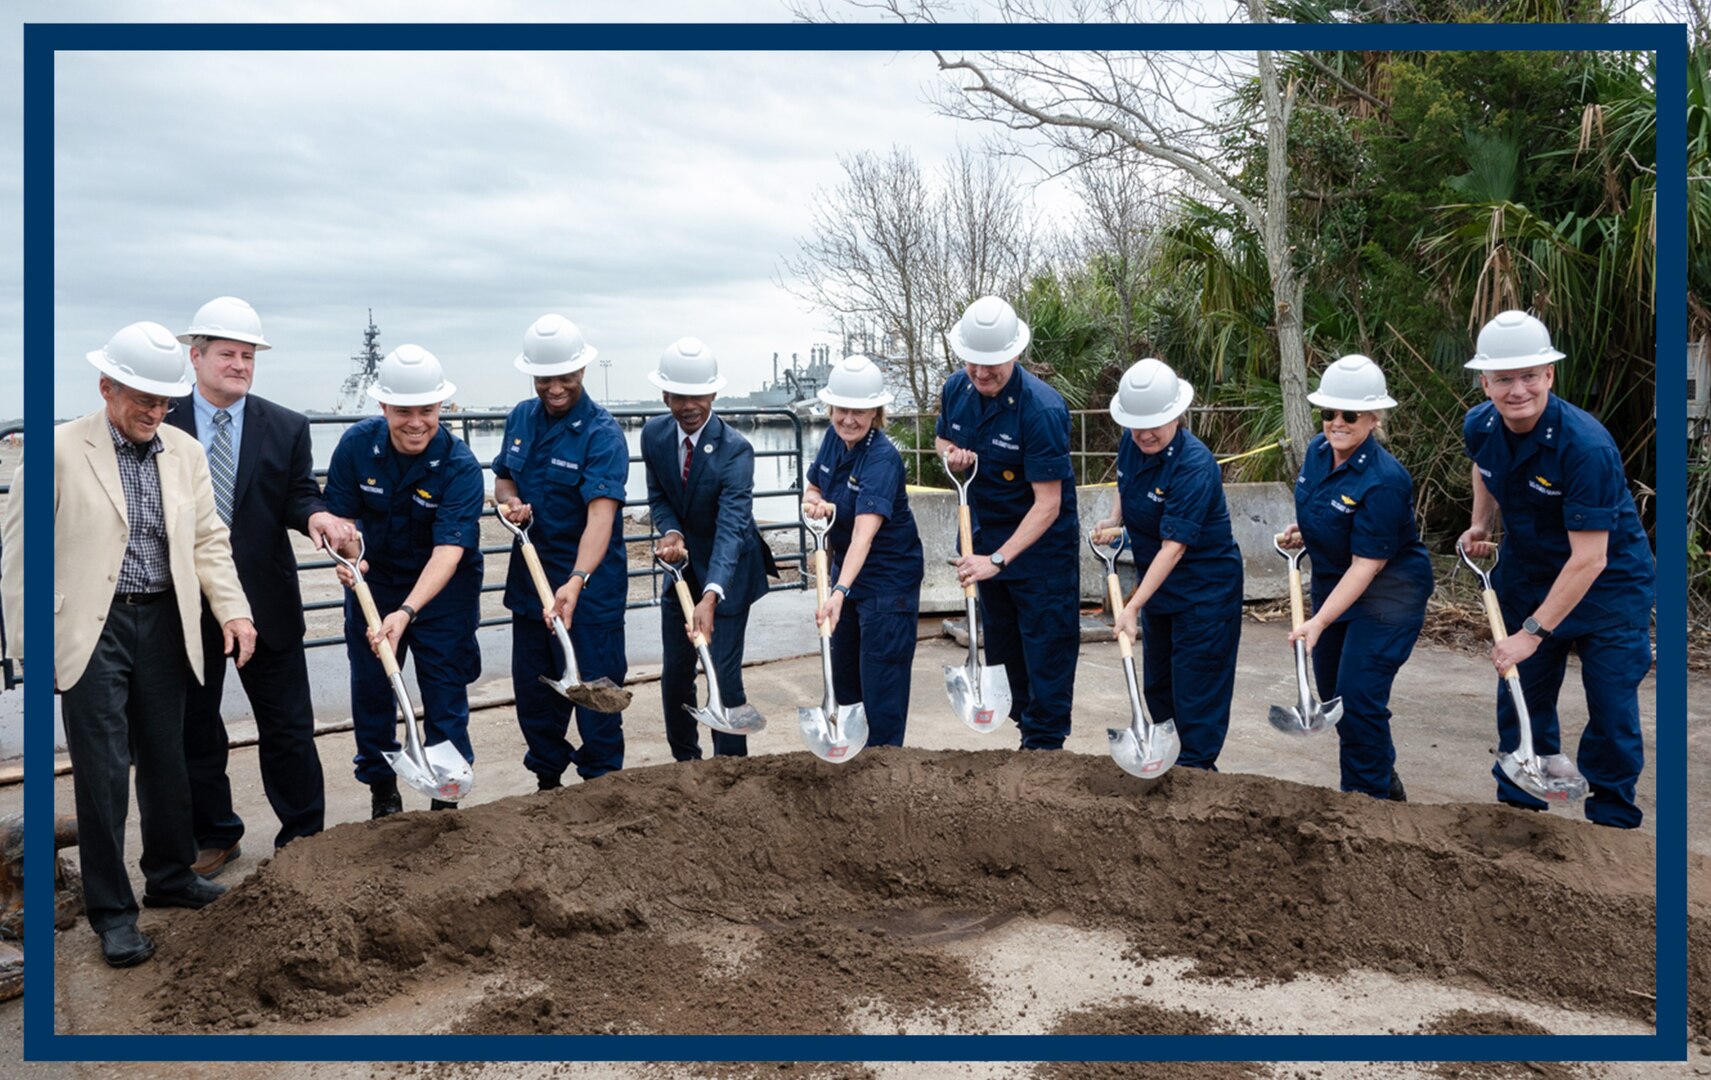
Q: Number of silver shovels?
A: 8